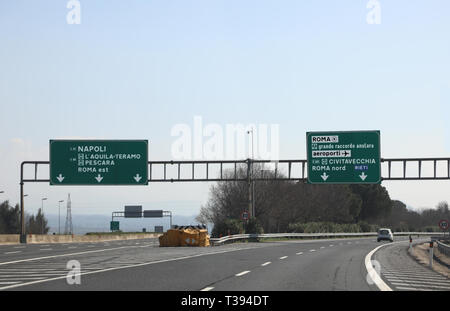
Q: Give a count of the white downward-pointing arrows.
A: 5